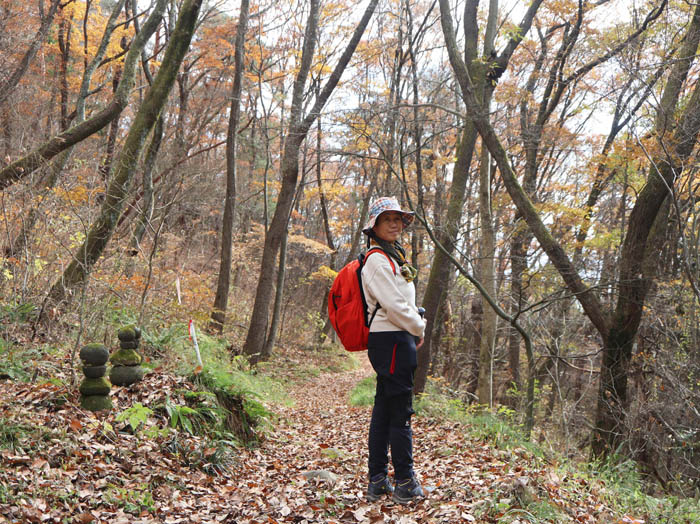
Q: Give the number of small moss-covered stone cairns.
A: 2